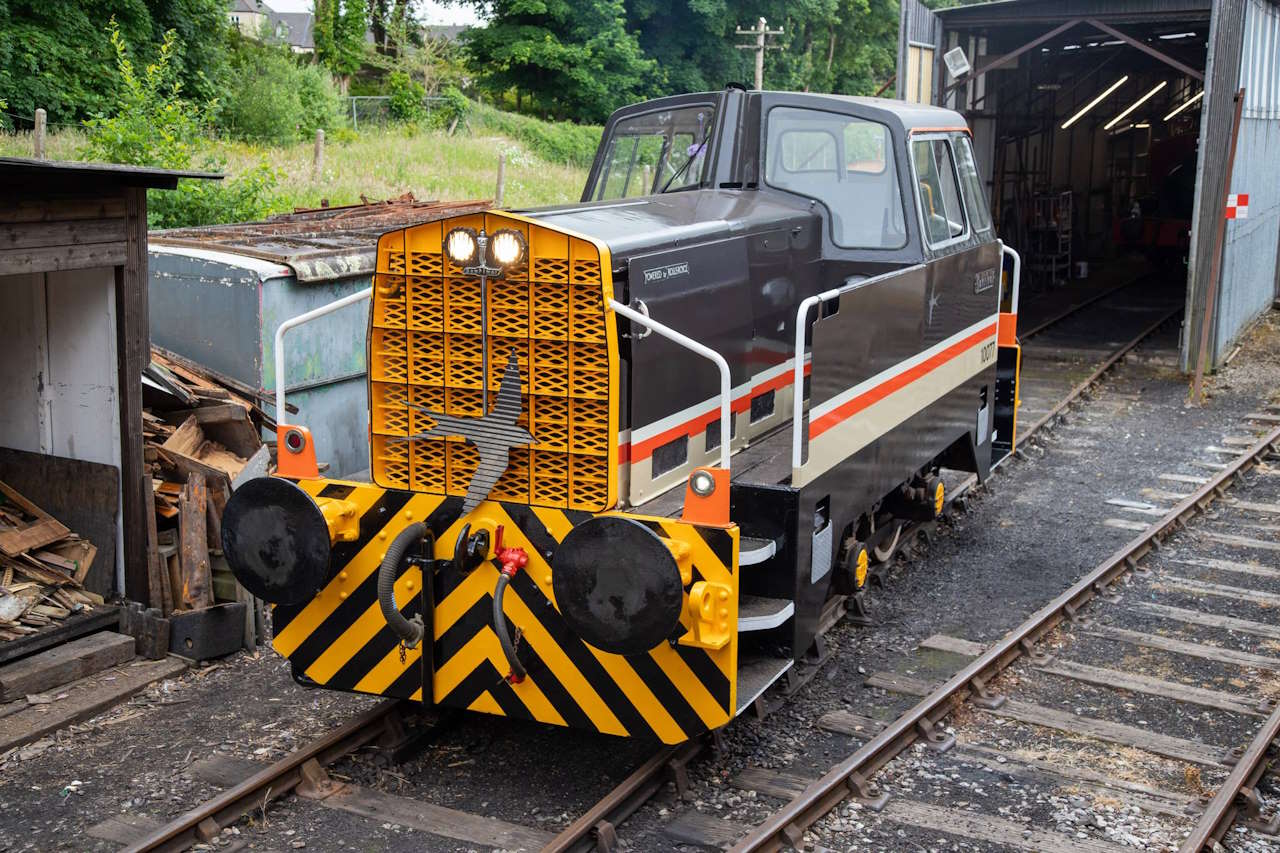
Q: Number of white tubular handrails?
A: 4